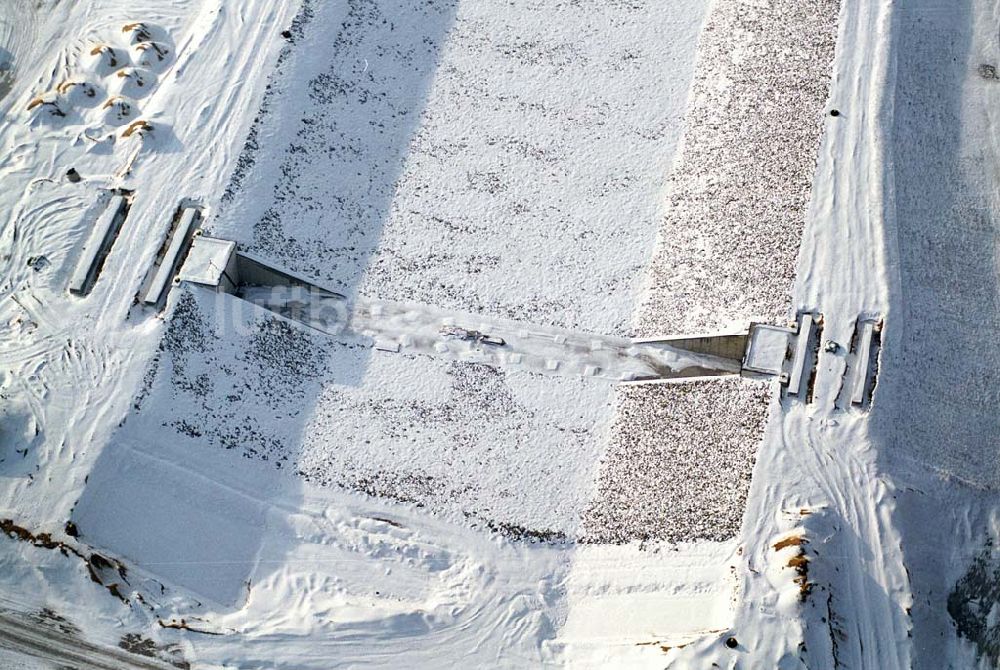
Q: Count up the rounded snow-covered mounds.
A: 8